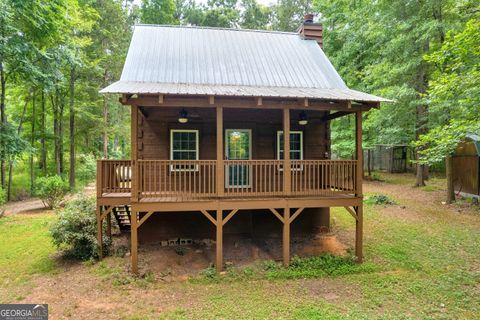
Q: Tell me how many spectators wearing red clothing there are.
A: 0